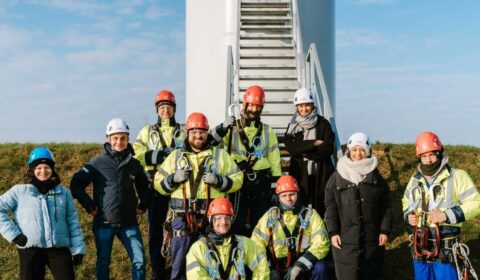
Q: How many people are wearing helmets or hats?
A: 10